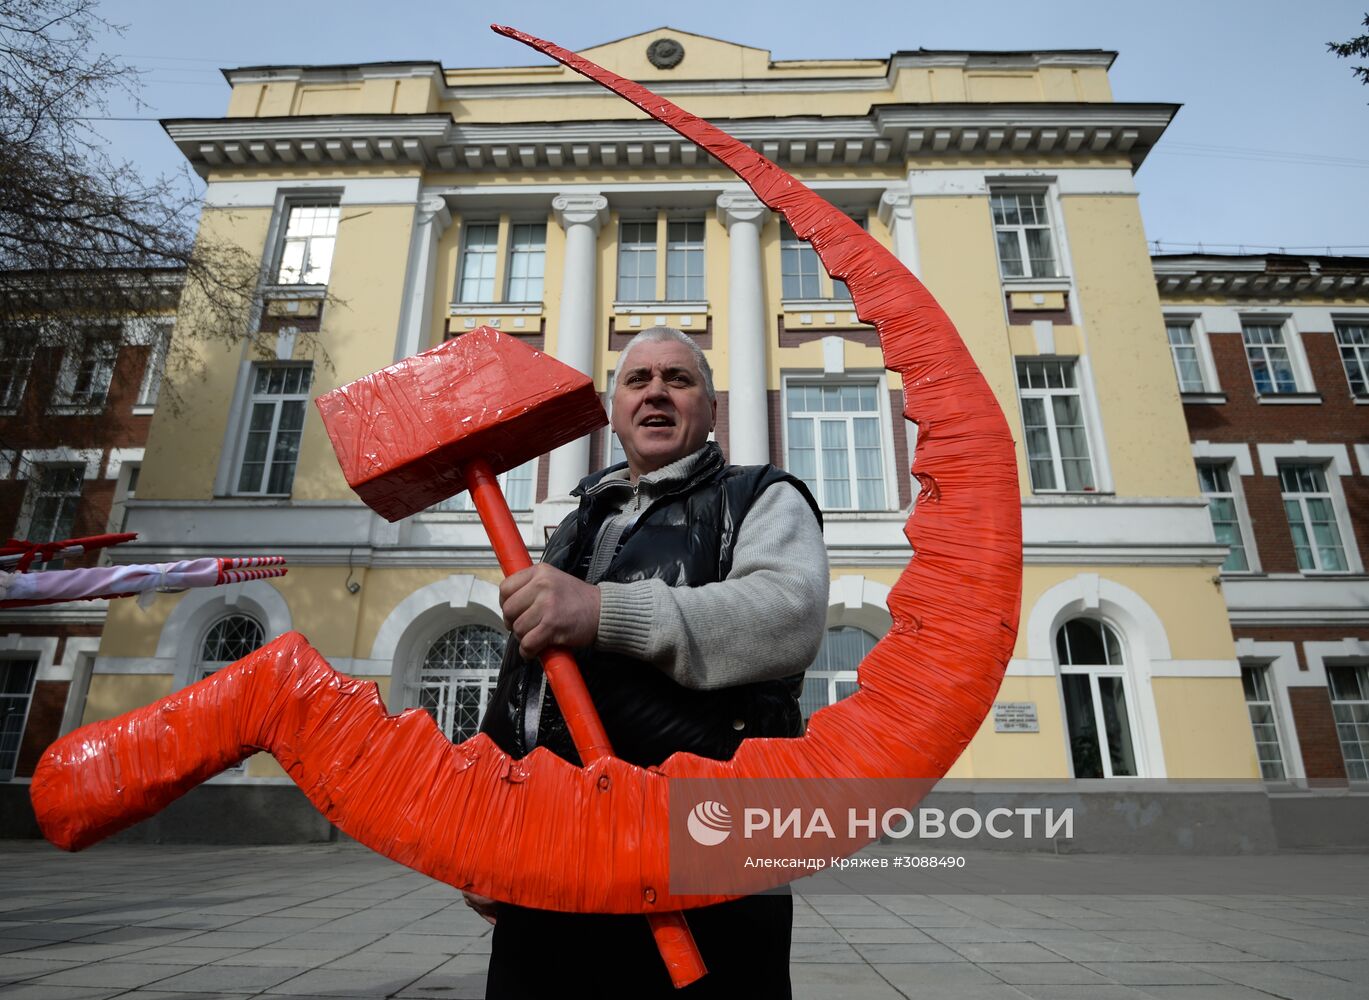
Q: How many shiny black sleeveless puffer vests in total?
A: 1